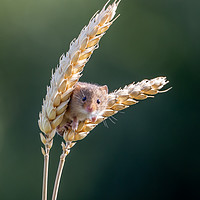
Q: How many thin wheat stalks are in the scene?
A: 2